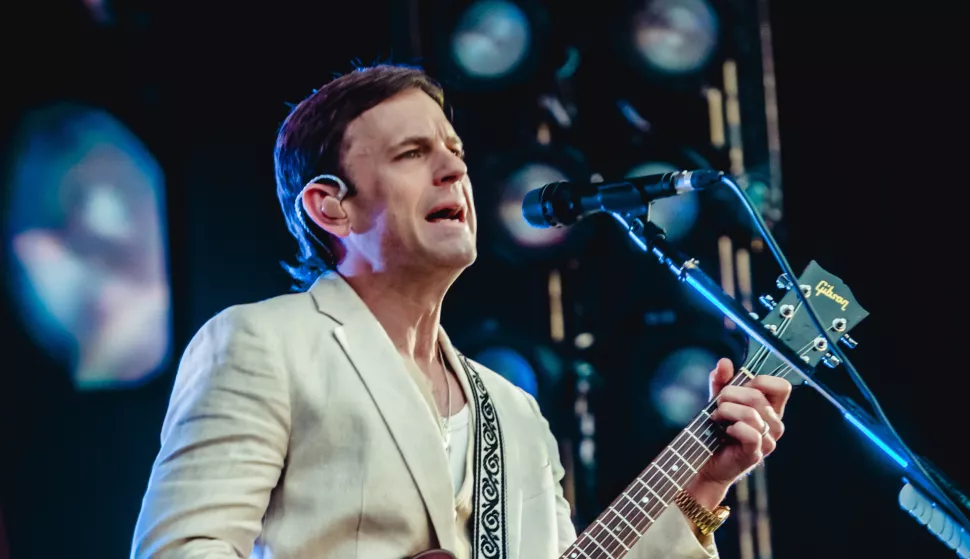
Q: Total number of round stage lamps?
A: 6